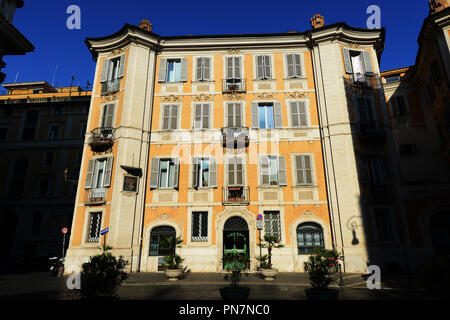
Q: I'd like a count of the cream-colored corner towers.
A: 2